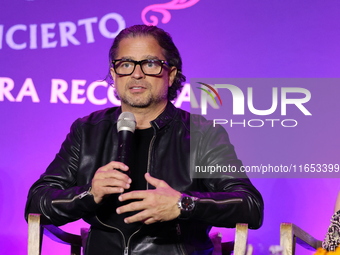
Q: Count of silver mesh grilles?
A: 1